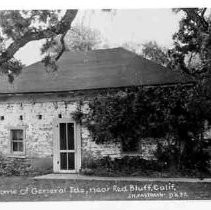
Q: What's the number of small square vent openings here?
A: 4